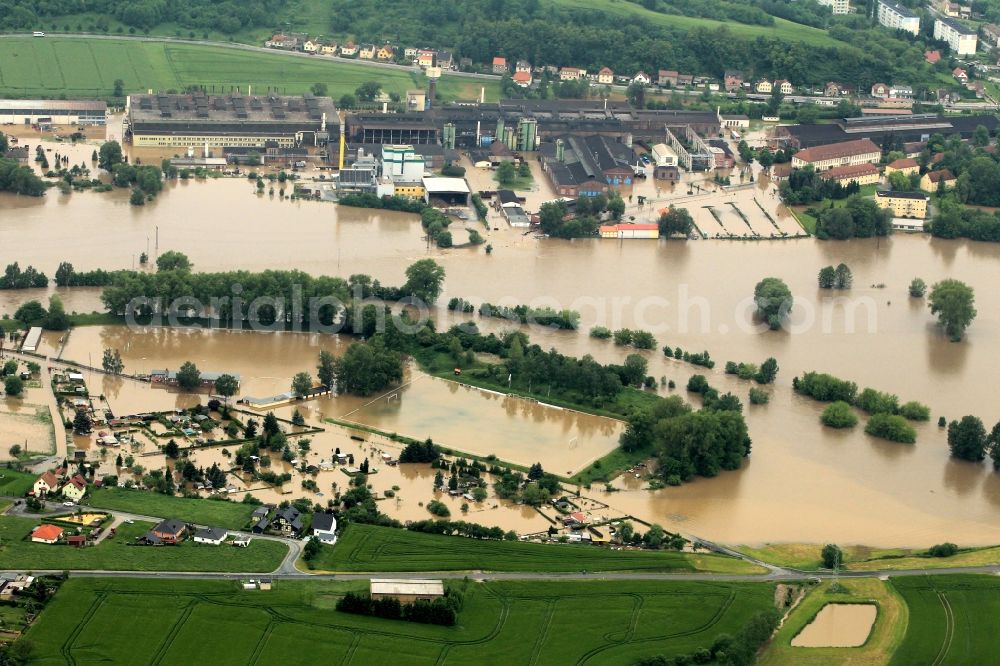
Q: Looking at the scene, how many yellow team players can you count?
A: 0